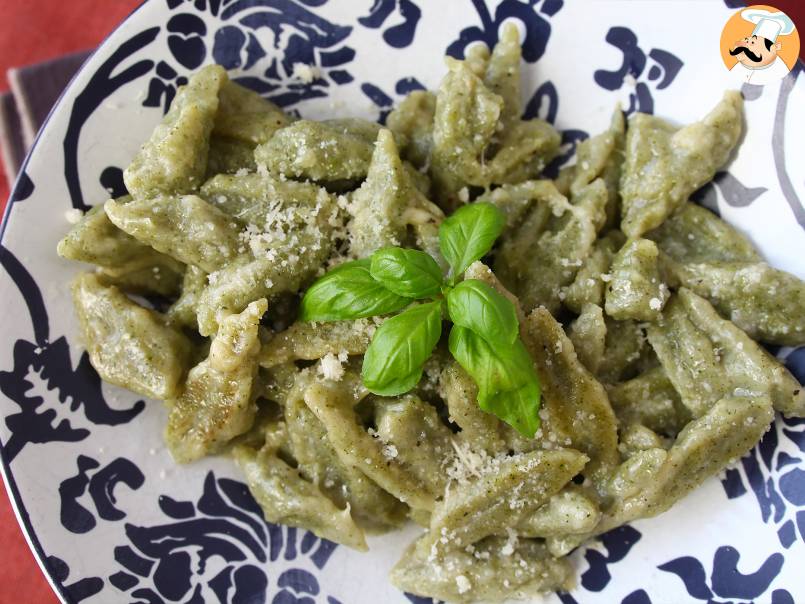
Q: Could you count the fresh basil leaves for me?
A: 6